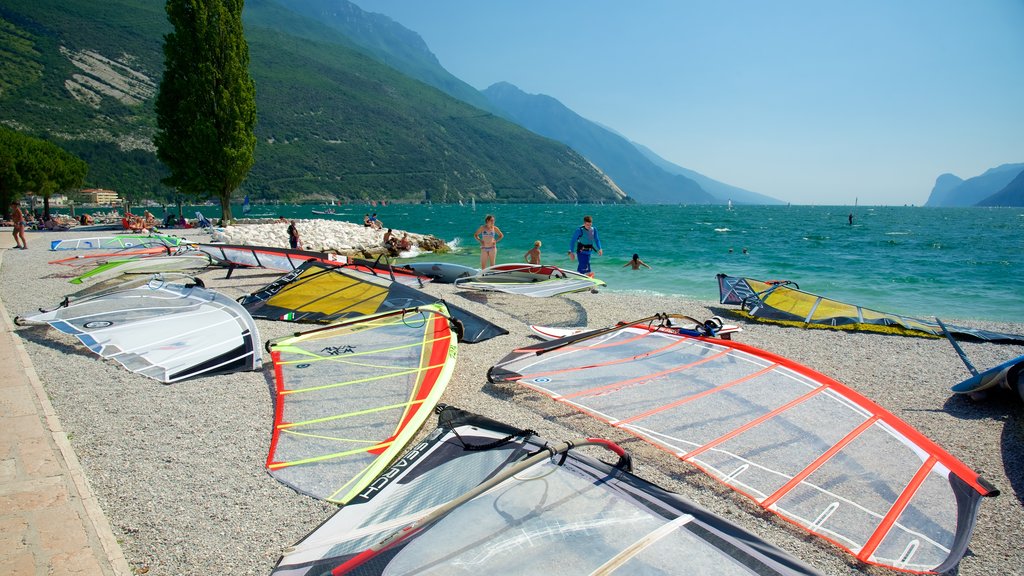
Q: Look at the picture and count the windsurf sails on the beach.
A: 11